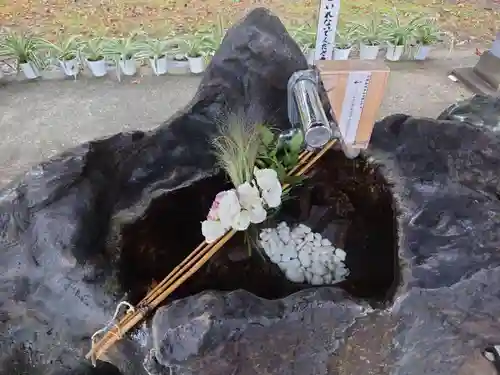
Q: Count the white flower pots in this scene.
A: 11